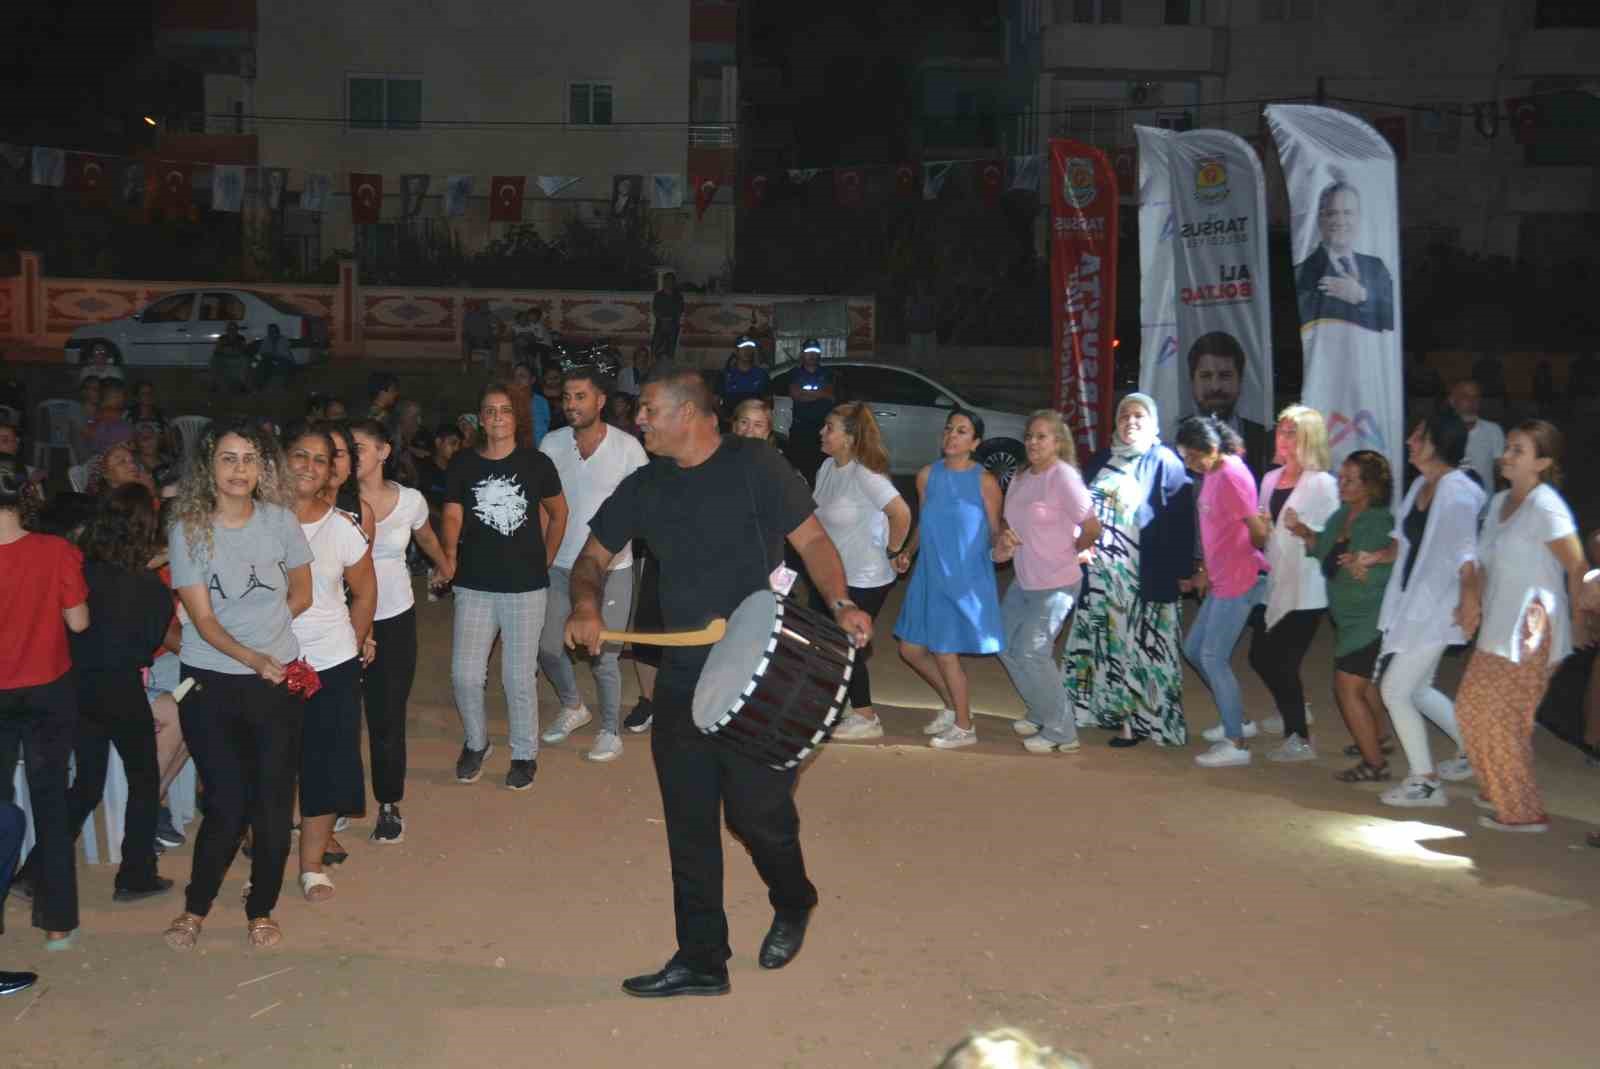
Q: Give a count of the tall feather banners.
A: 4